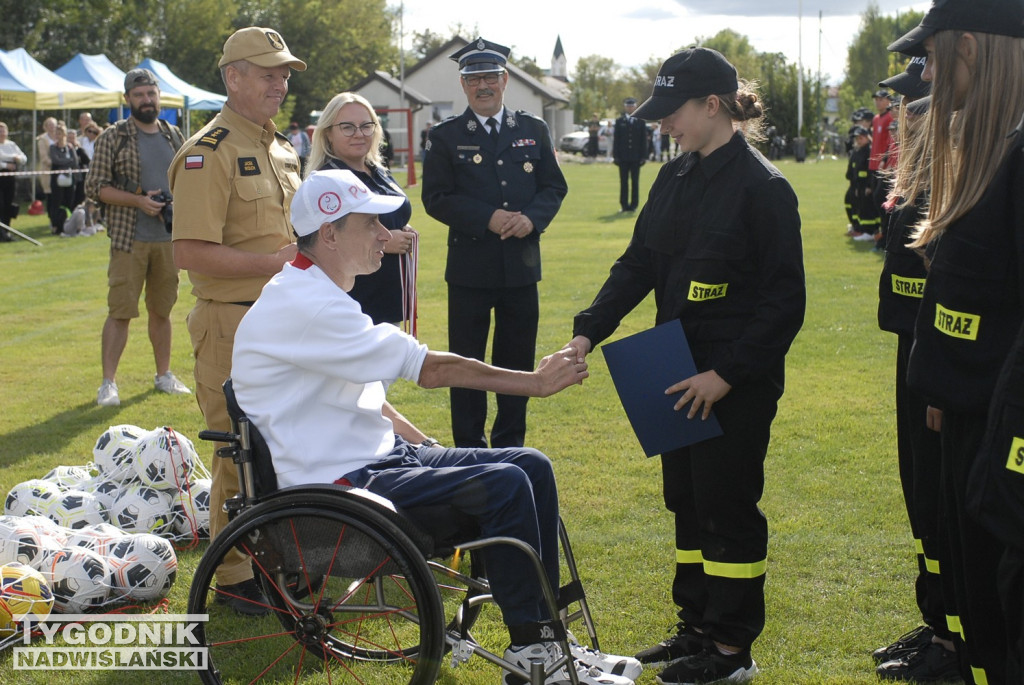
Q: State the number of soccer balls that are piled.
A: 14